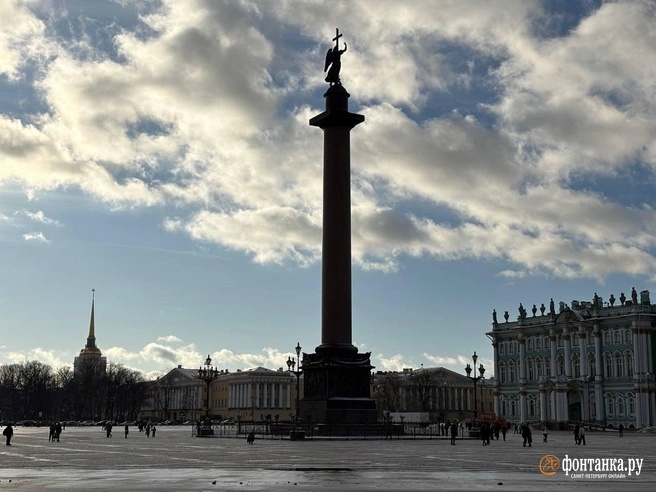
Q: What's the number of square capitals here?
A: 1